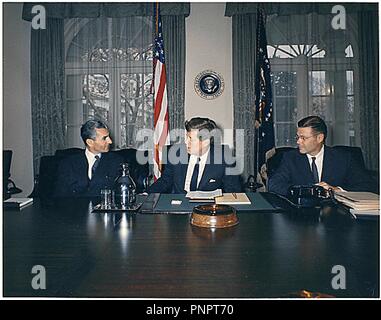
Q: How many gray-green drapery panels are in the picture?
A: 4